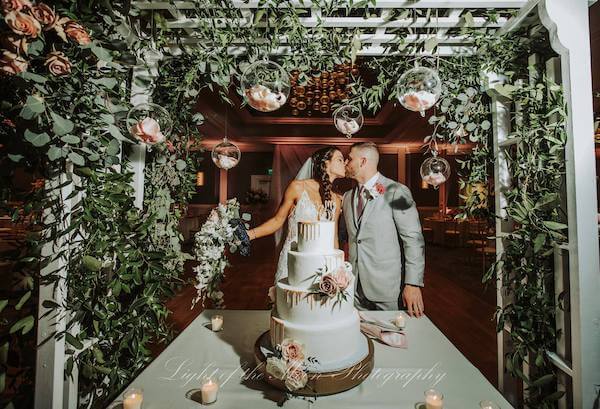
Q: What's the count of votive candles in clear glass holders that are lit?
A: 6